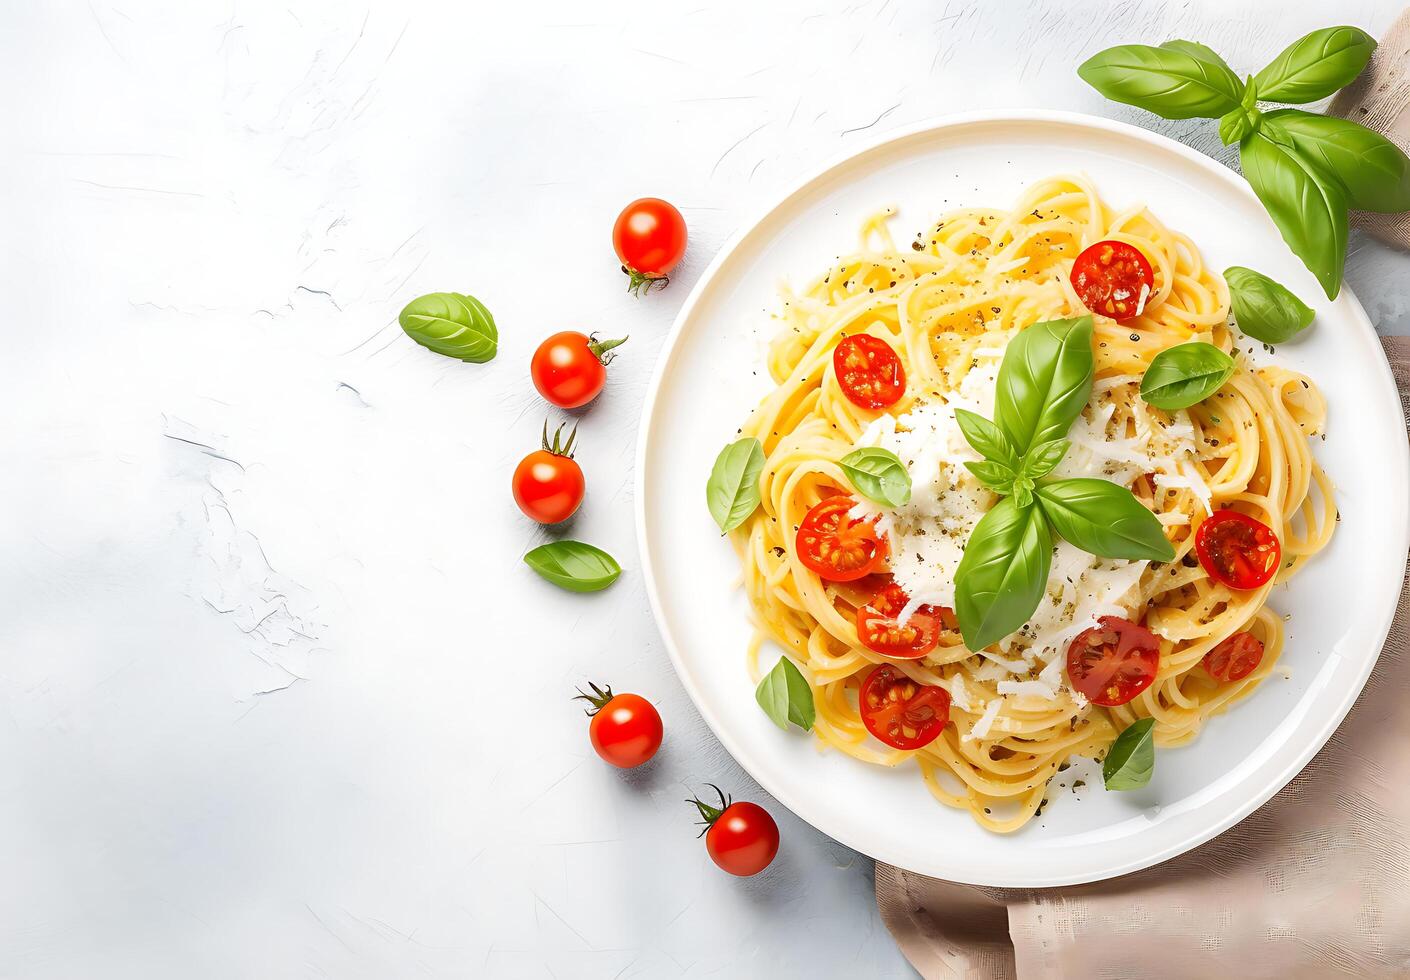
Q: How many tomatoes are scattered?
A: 5